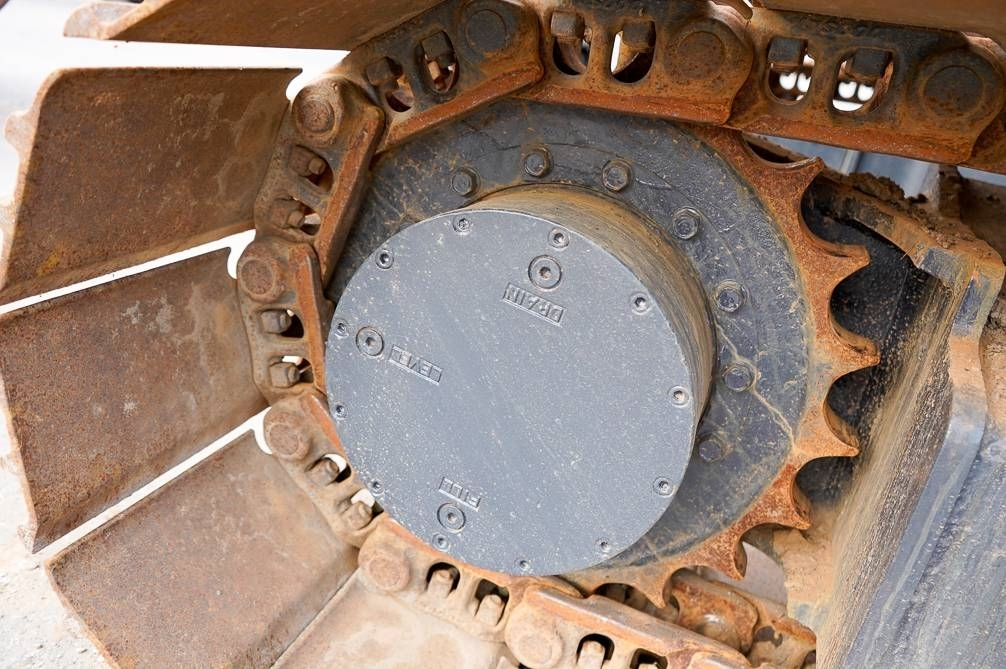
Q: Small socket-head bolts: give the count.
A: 12